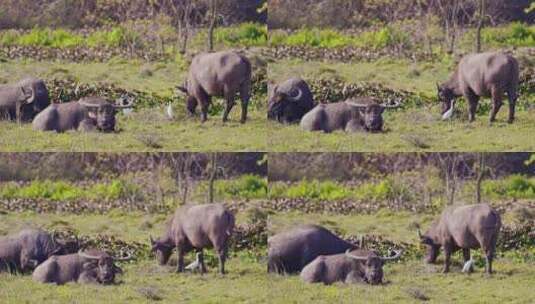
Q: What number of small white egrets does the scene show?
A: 4